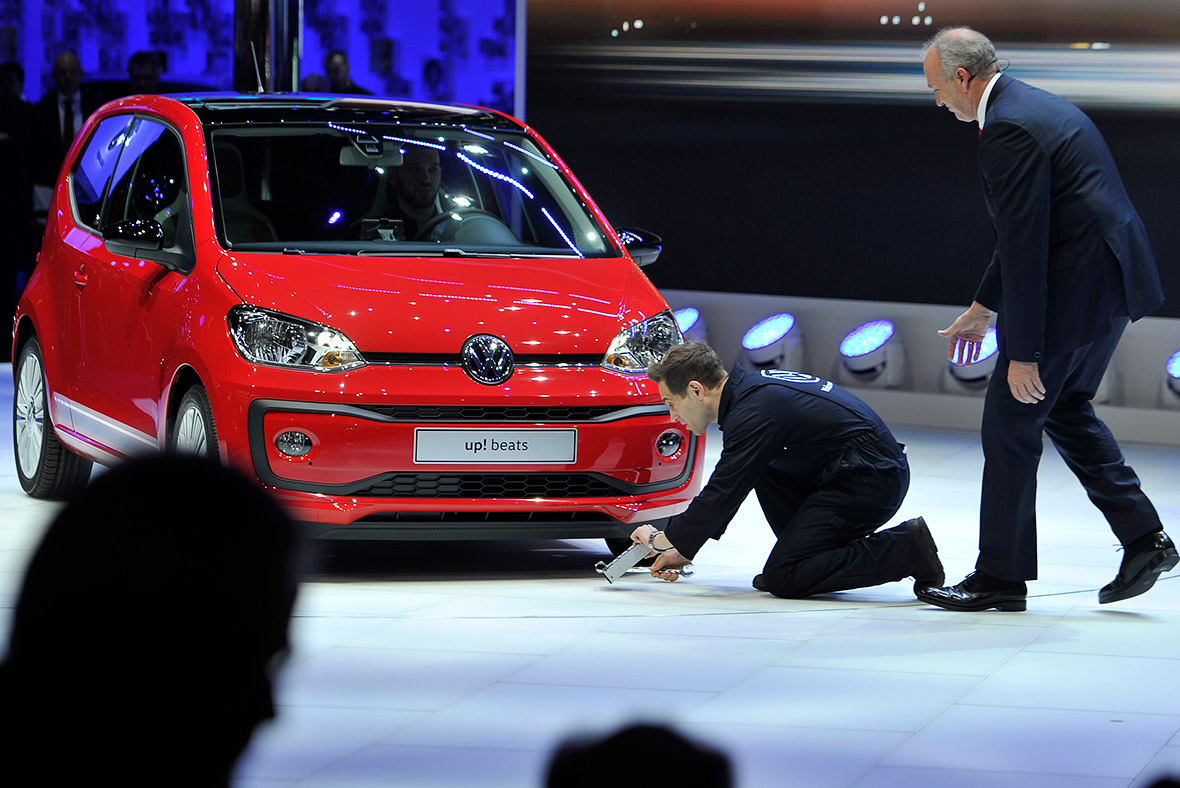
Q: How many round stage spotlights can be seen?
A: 5